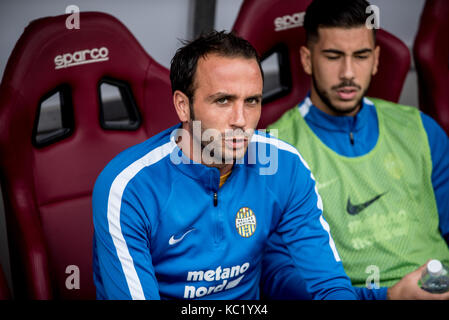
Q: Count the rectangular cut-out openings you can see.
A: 3